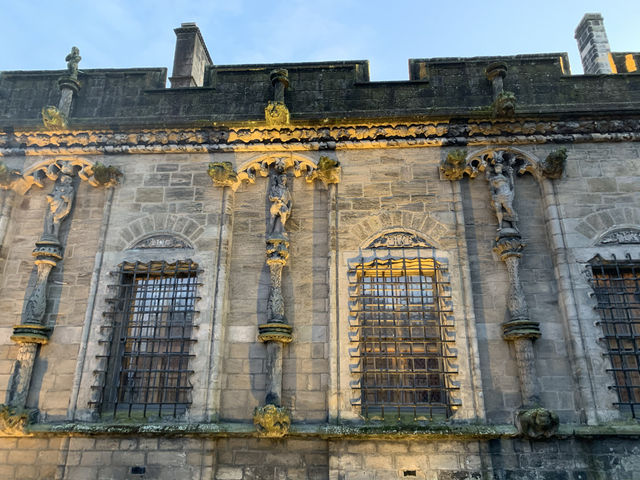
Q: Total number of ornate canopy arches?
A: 3